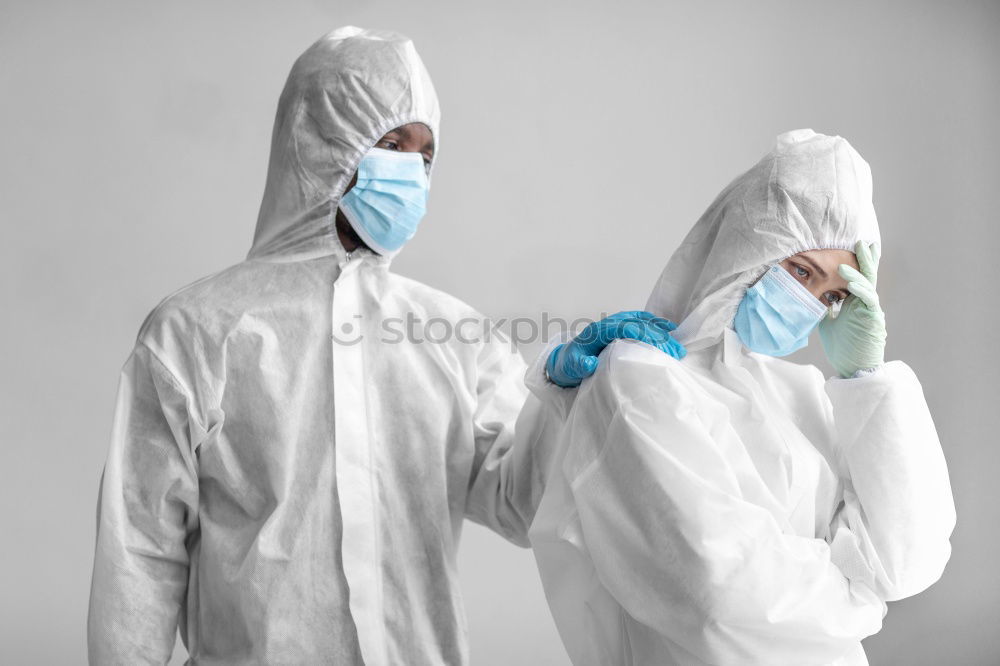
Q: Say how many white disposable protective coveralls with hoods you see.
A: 2